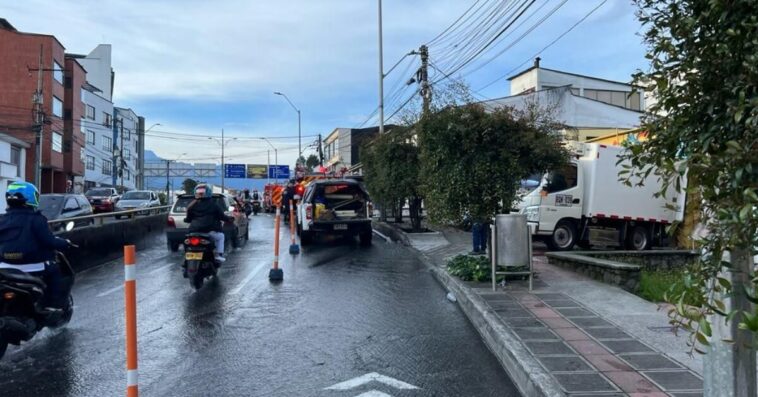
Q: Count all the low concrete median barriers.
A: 1